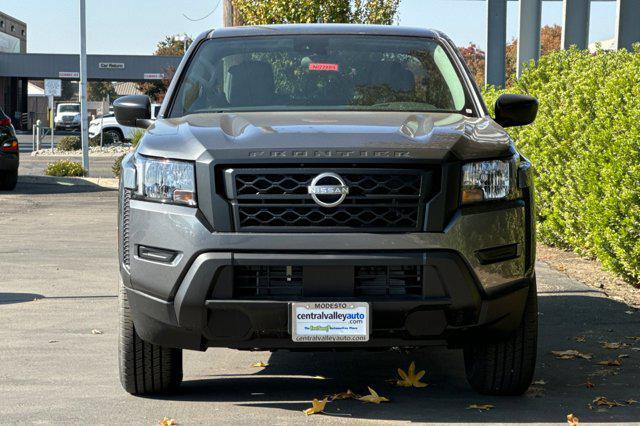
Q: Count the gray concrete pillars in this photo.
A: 4